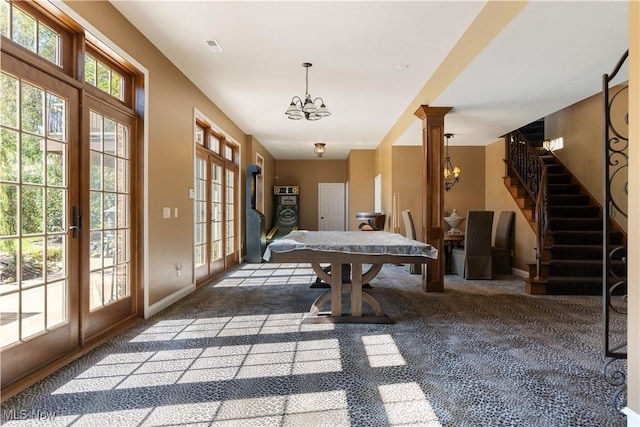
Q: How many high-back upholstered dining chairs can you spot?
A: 3